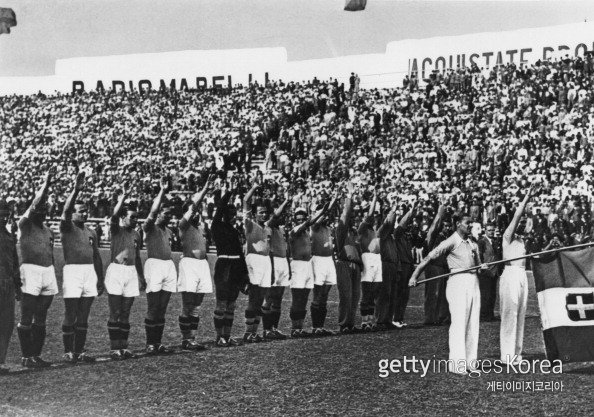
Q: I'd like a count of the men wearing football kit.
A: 11